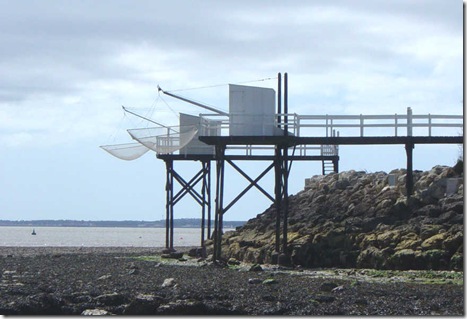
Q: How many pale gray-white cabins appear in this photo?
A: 2